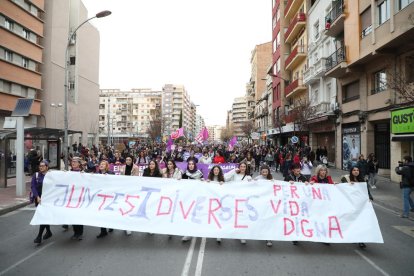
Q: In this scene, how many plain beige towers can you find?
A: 1